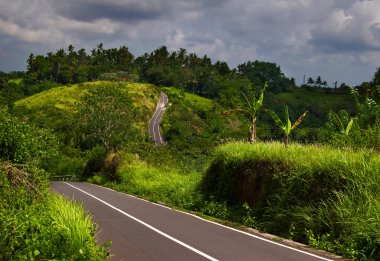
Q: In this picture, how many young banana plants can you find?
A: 3